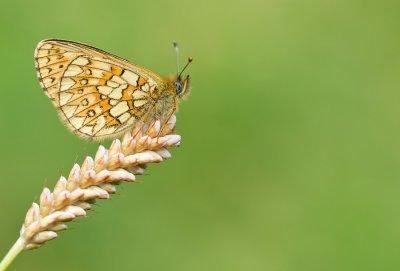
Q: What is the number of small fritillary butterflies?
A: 1